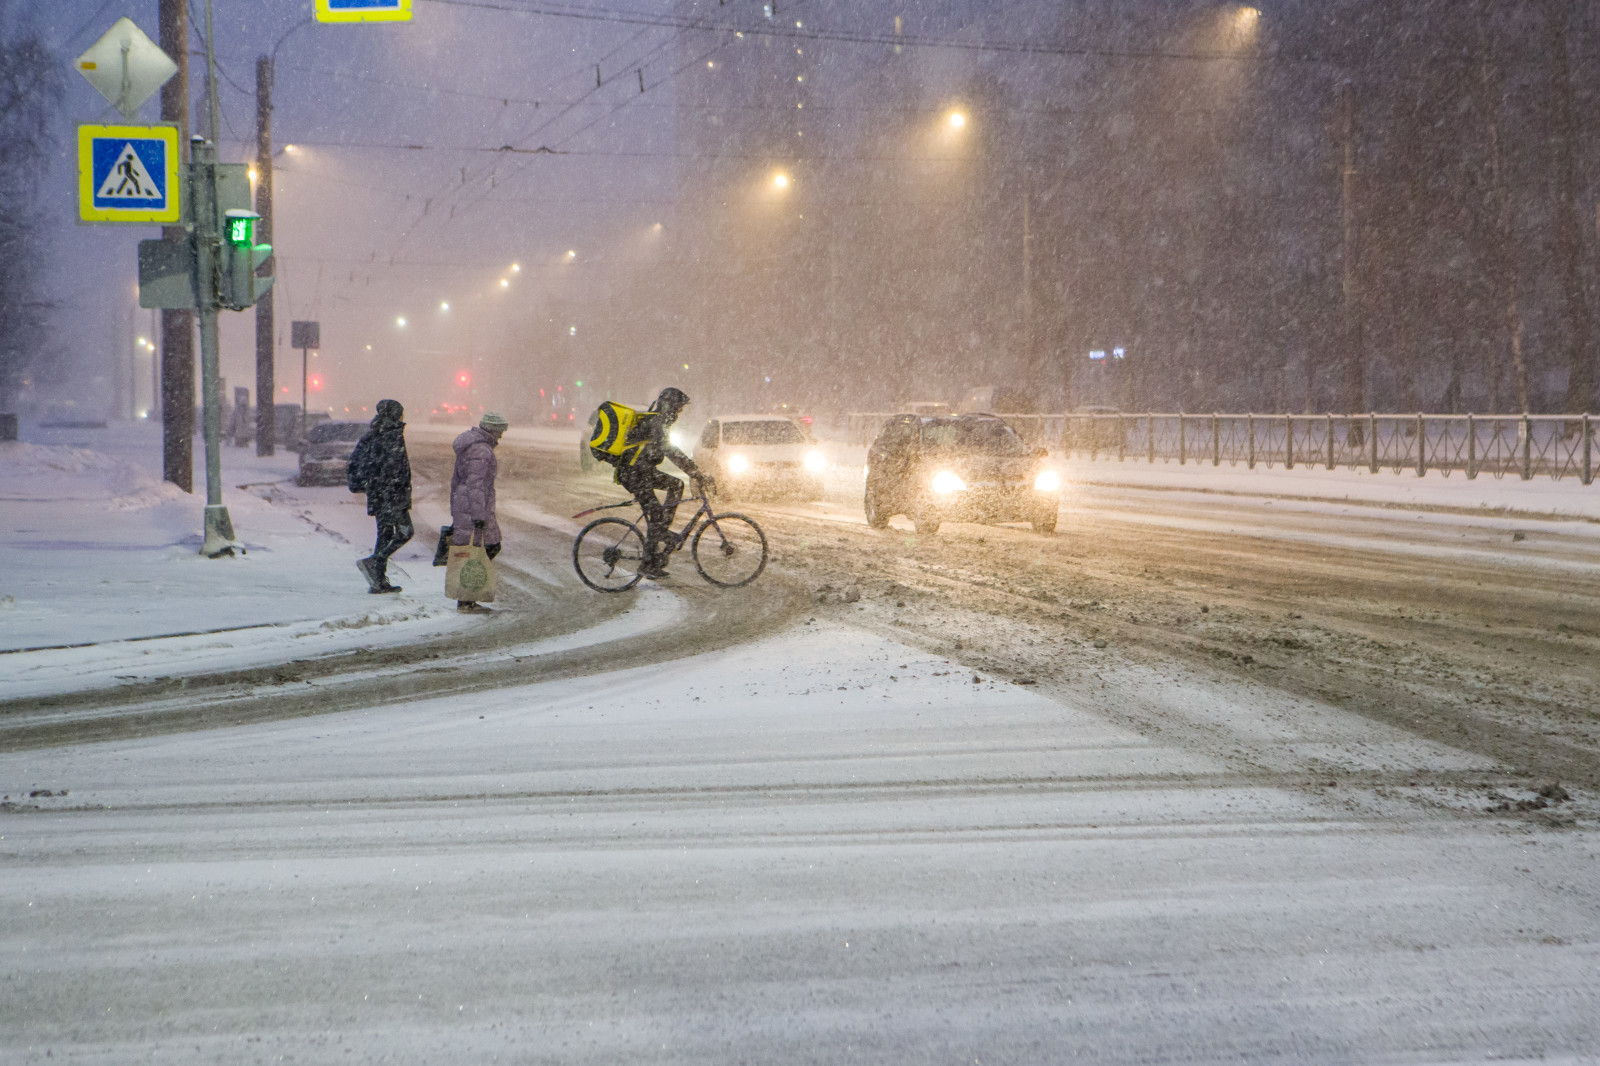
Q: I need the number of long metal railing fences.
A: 1